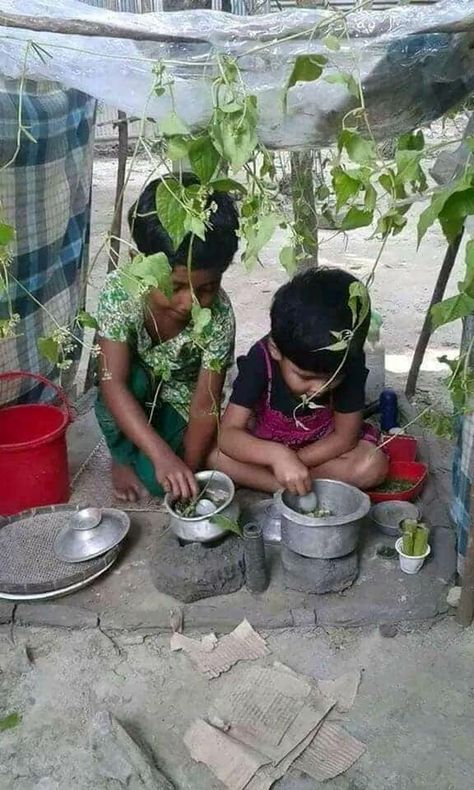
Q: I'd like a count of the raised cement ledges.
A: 1